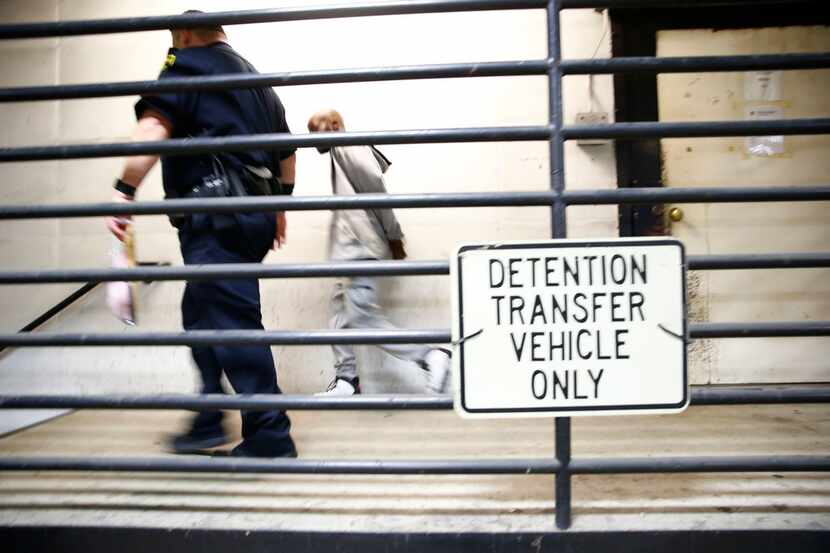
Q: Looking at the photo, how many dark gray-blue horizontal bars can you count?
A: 8